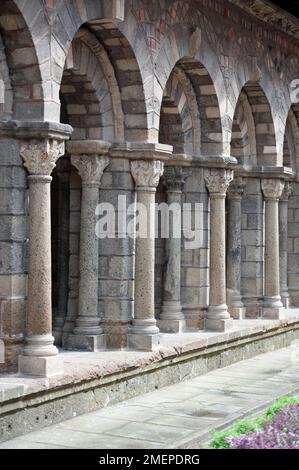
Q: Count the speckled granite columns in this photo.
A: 8